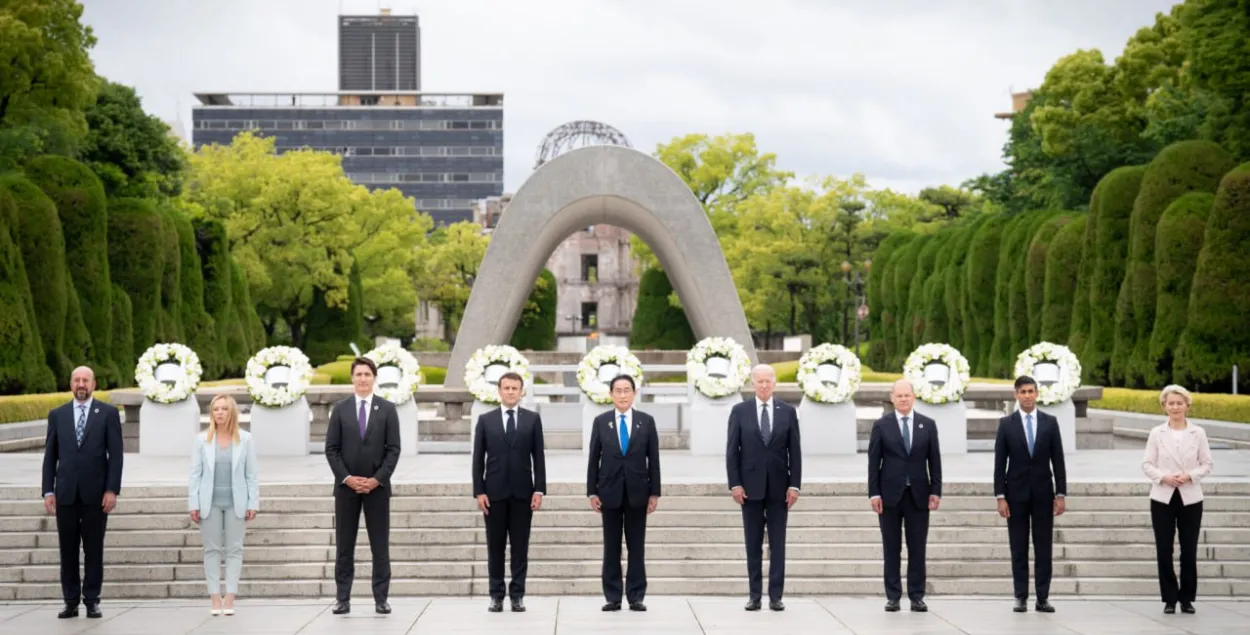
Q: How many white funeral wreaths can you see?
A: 9